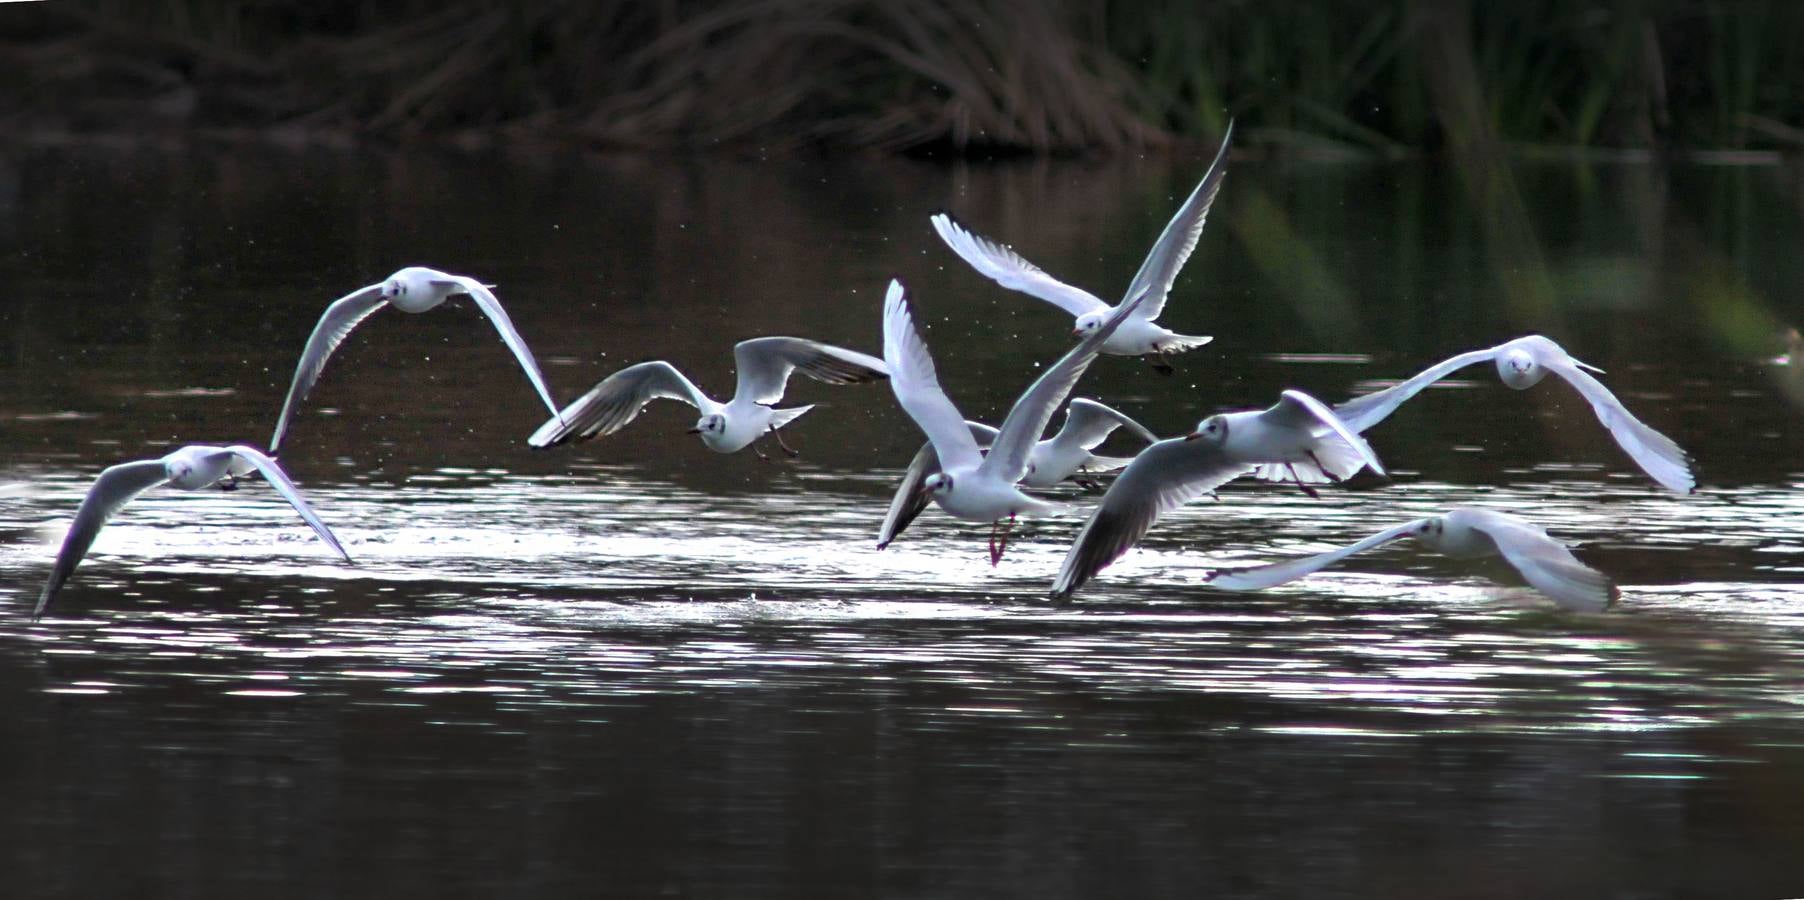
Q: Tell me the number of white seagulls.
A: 9